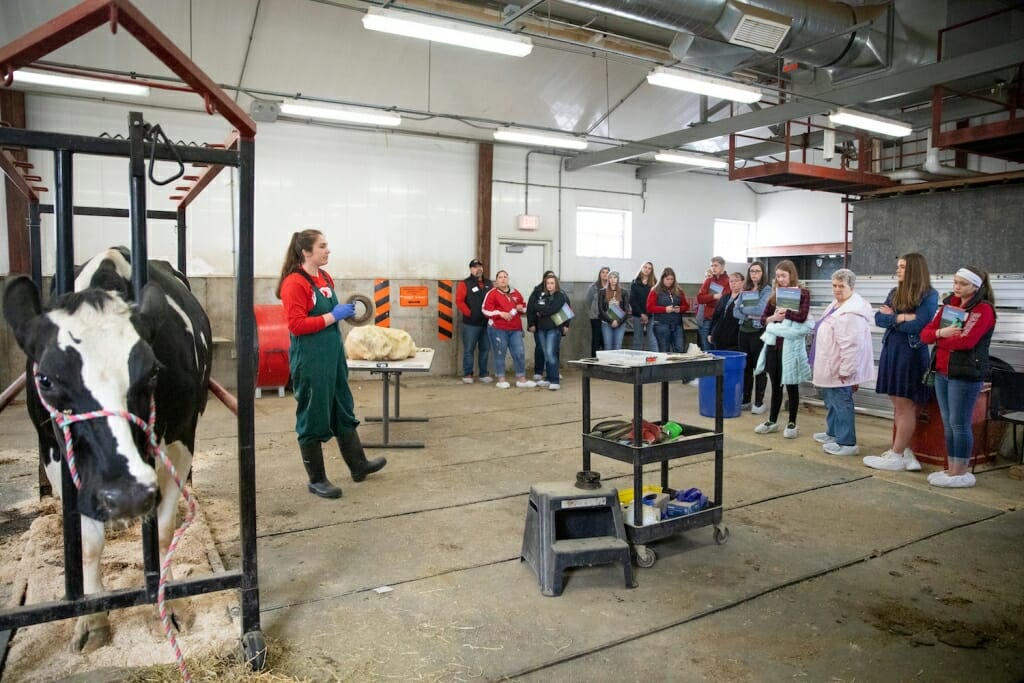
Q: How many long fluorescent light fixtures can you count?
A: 7